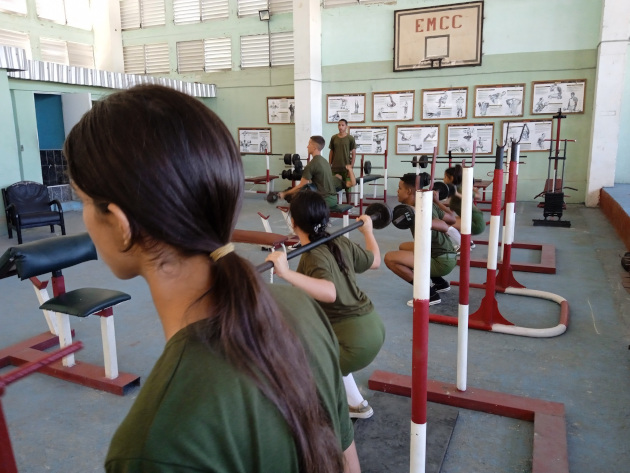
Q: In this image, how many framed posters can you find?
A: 11